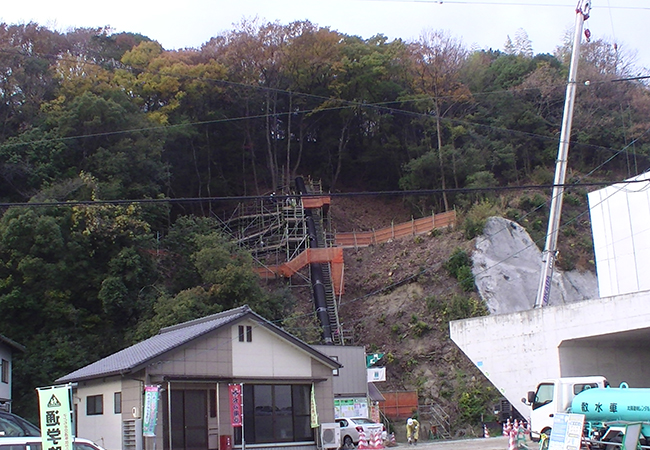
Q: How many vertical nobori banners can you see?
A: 4